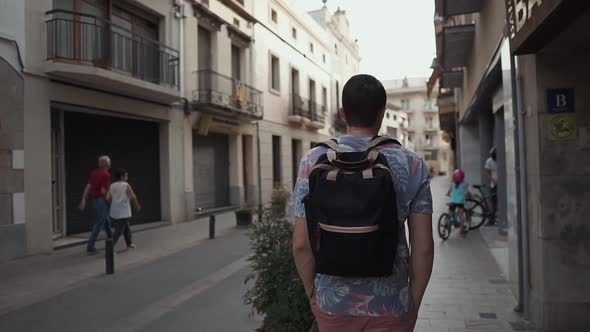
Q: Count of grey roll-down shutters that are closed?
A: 2